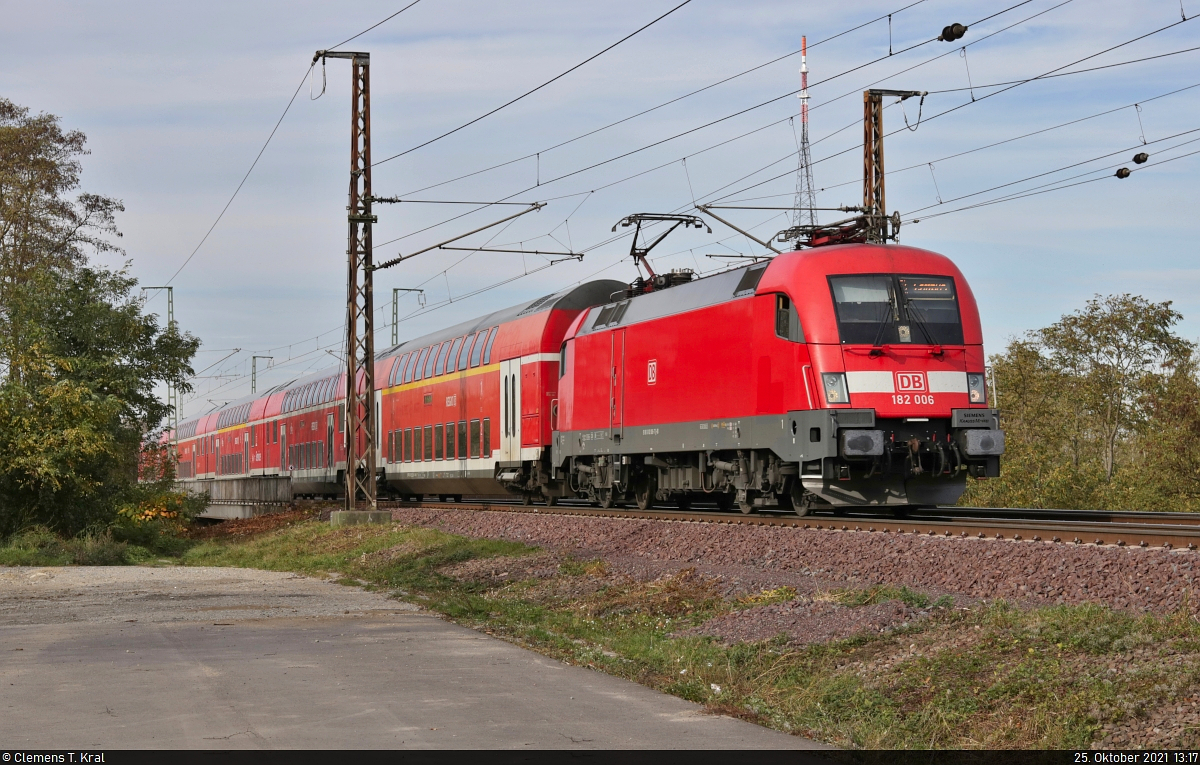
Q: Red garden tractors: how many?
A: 0